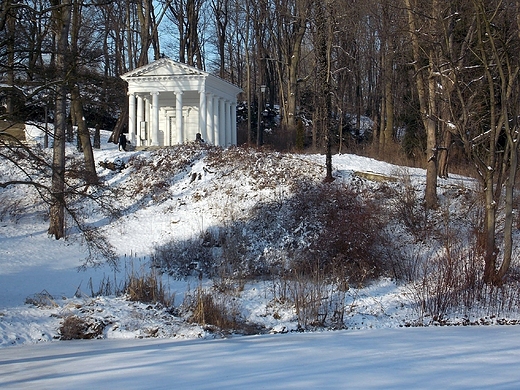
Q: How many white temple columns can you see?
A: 11